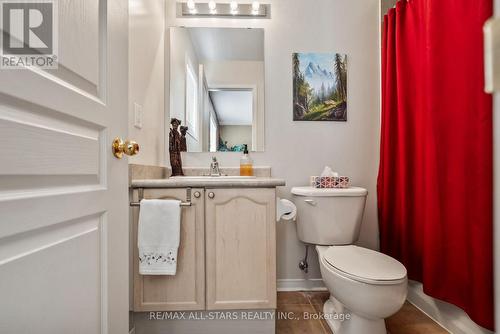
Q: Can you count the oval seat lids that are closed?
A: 1